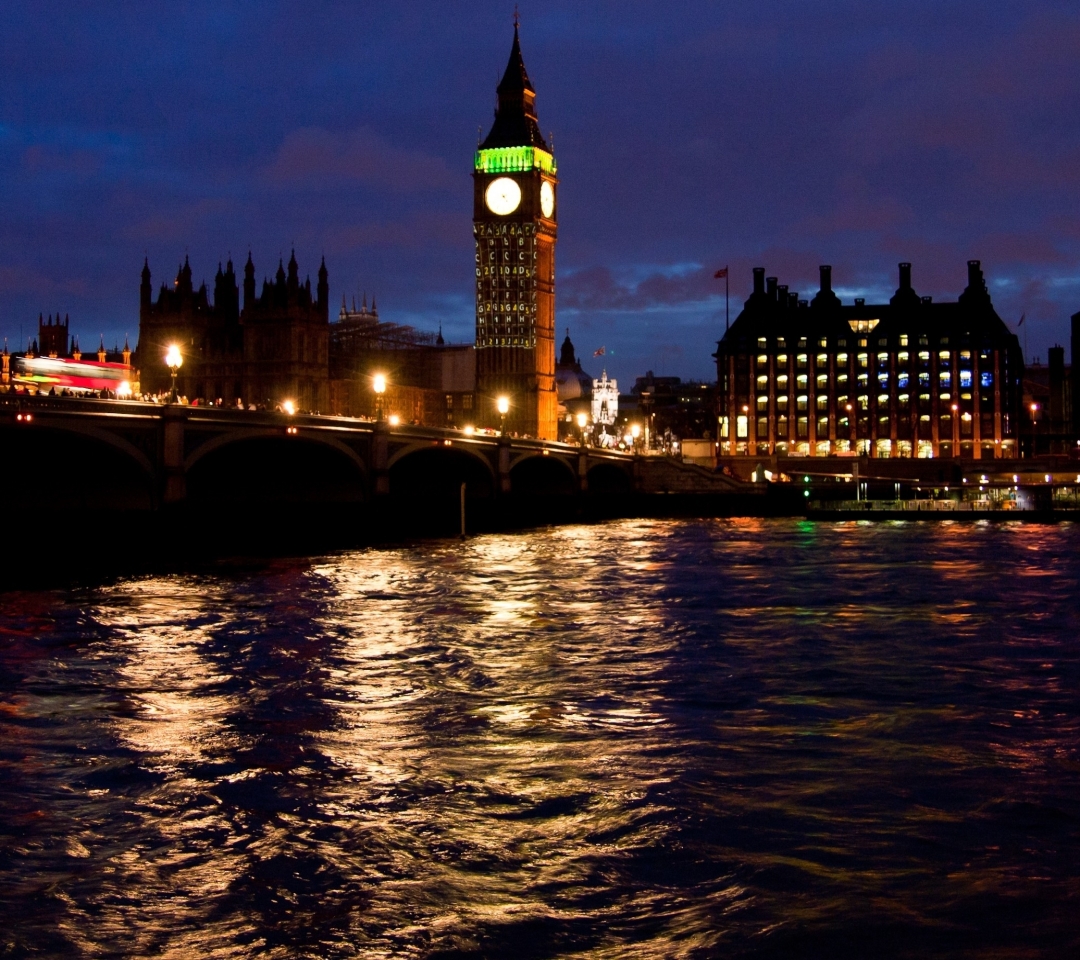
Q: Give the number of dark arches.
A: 5